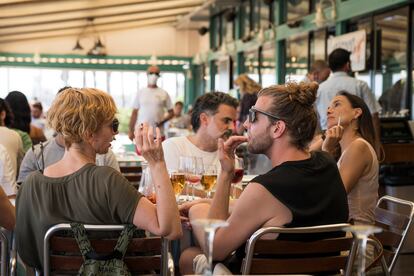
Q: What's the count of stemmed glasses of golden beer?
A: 2